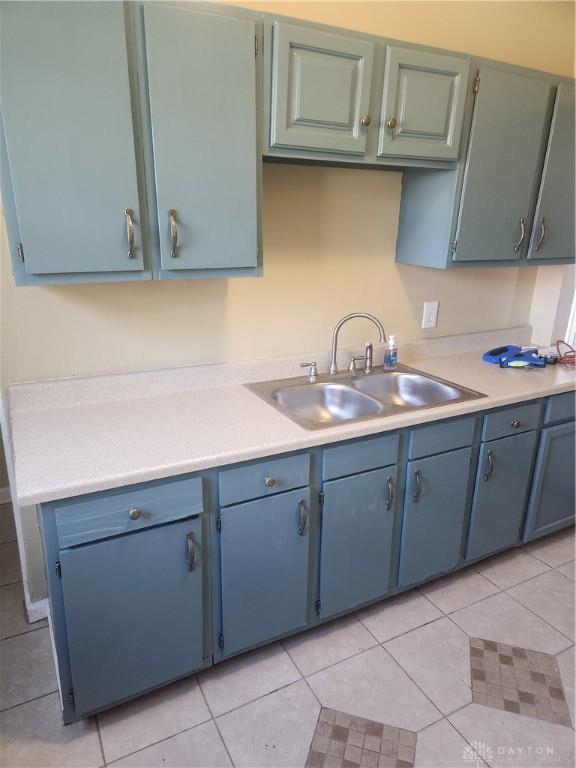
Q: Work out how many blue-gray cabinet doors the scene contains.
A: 12